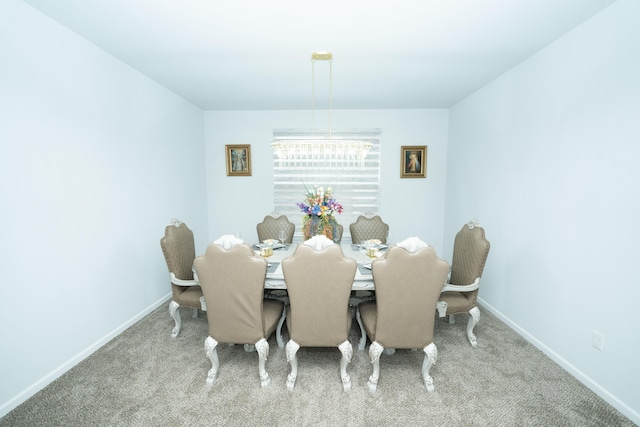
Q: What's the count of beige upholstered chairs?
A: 8